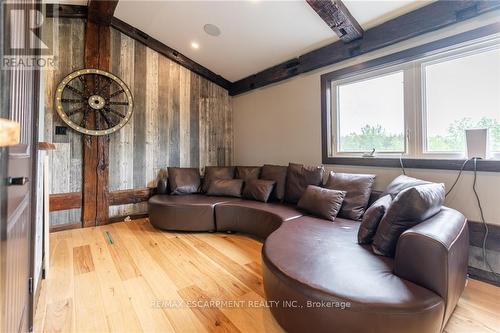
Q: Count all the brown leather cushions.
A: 12